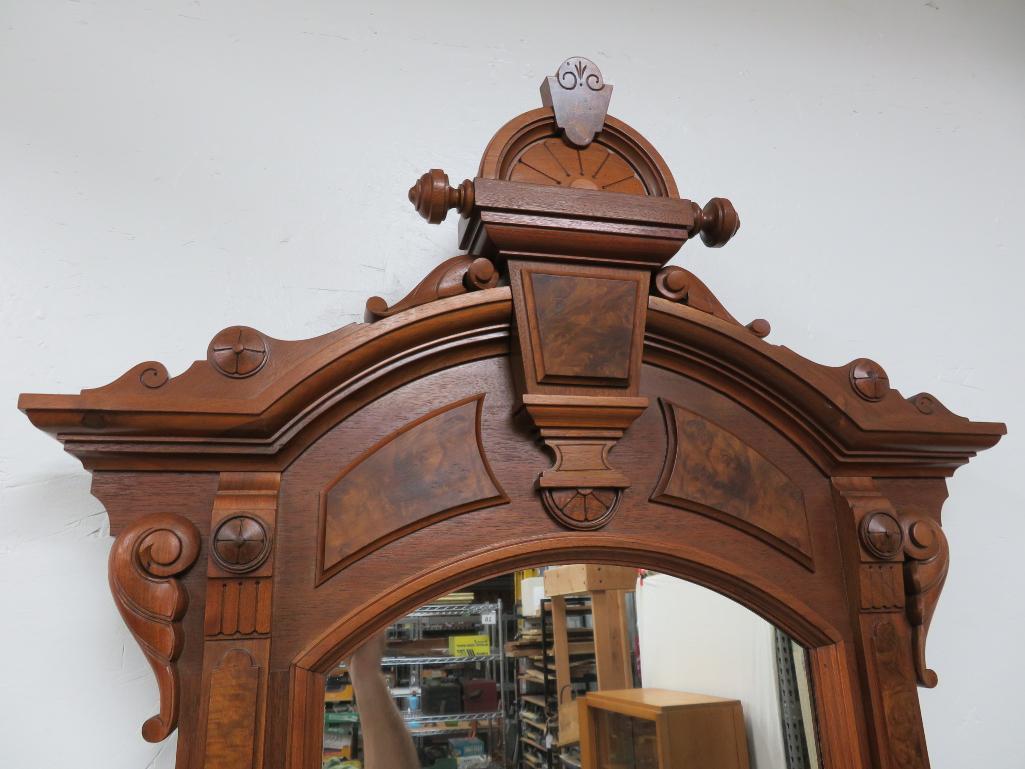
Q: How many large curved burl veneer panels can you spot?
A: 2